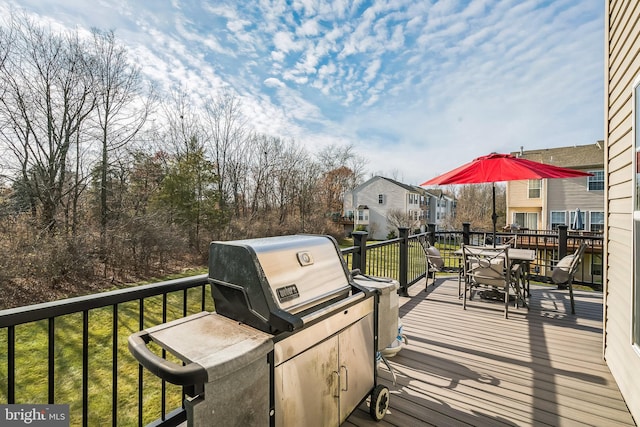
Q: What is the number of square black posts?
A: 5